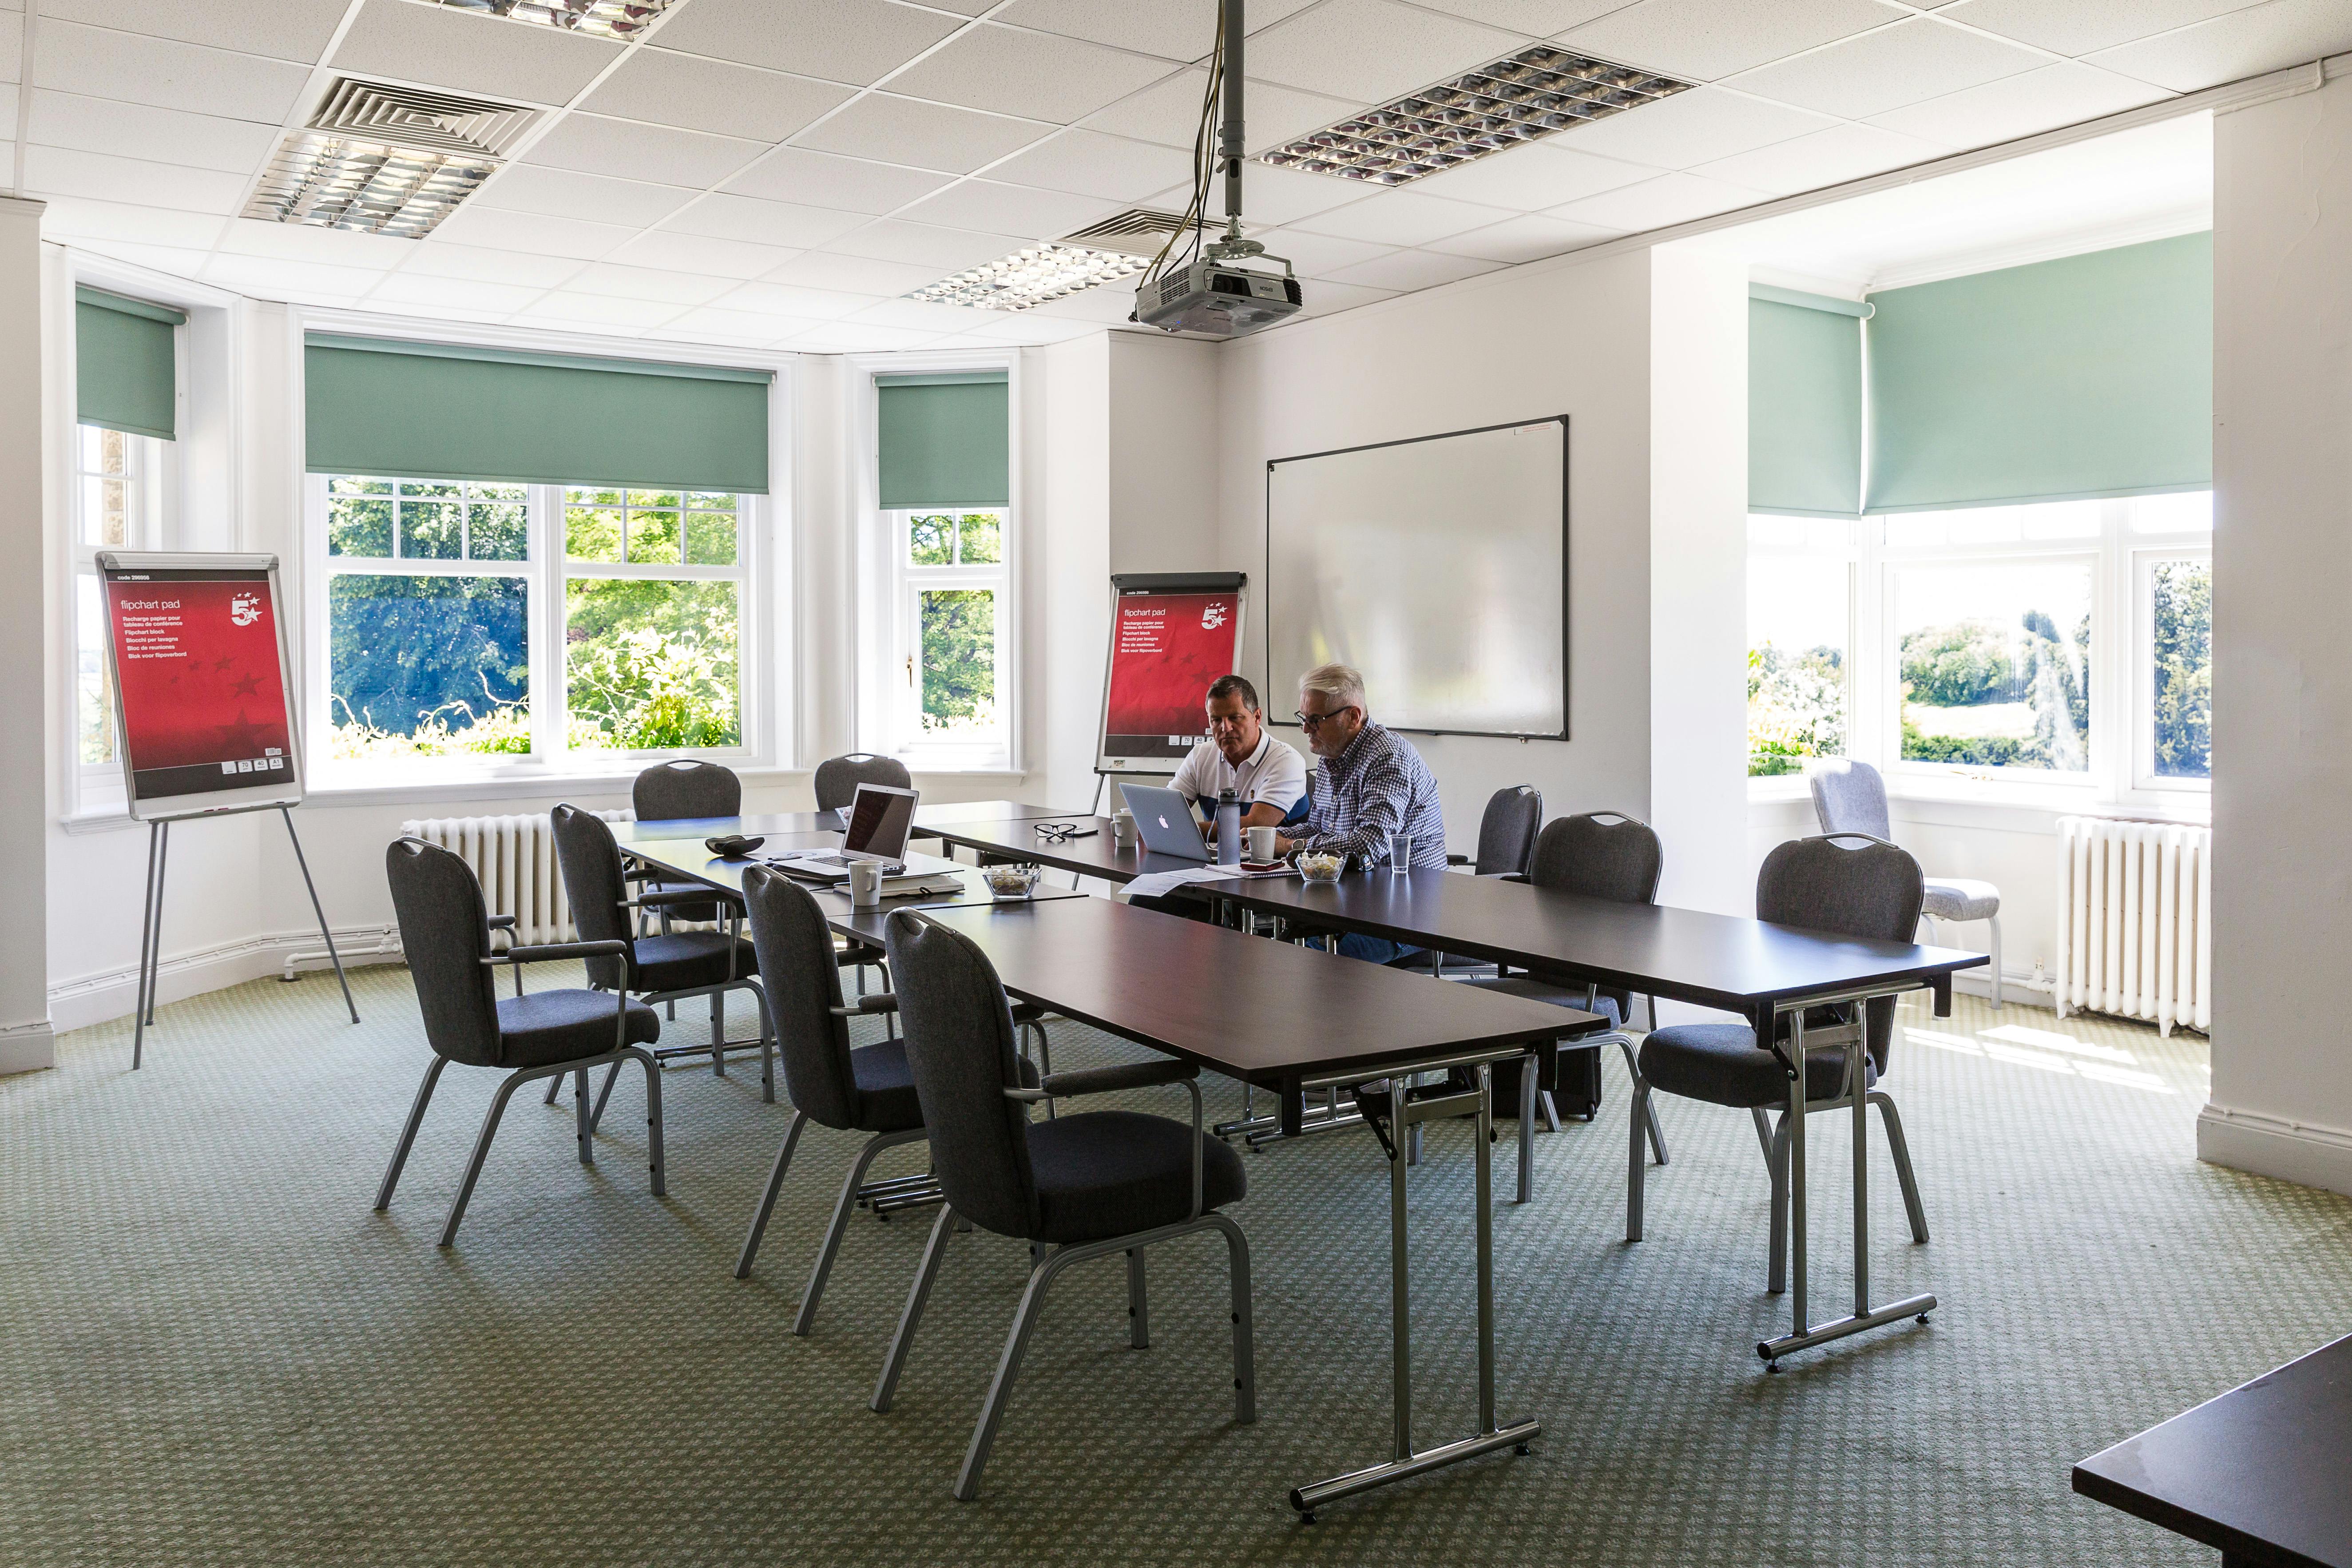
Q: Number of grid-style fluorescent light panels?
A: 4